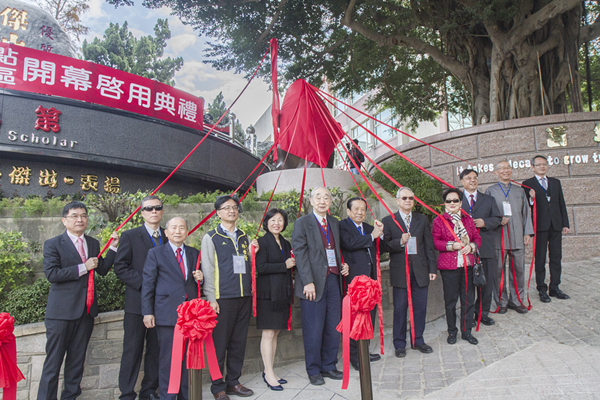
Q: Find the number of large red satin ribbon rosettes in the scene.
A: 3